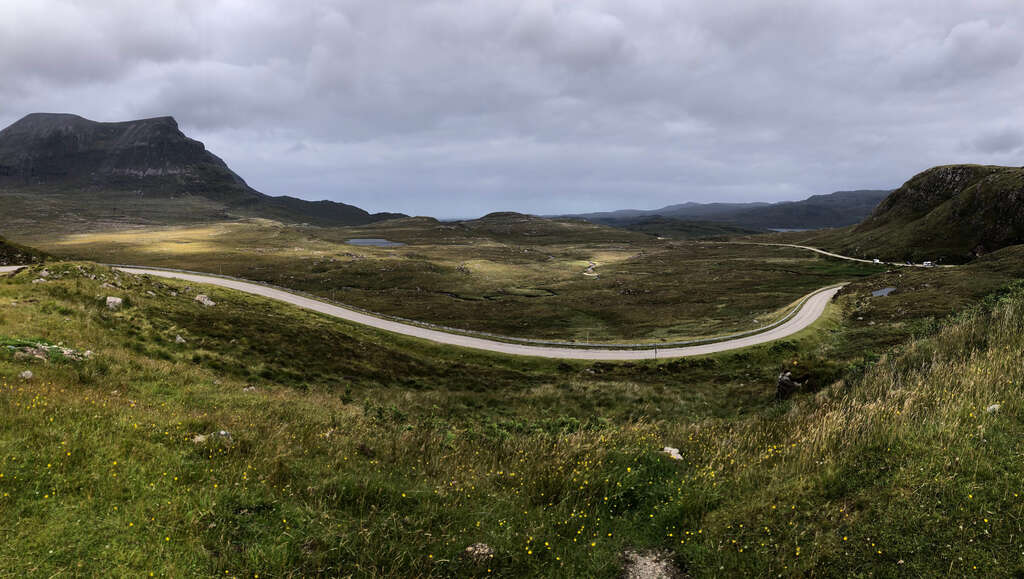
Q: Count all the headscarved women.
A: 0